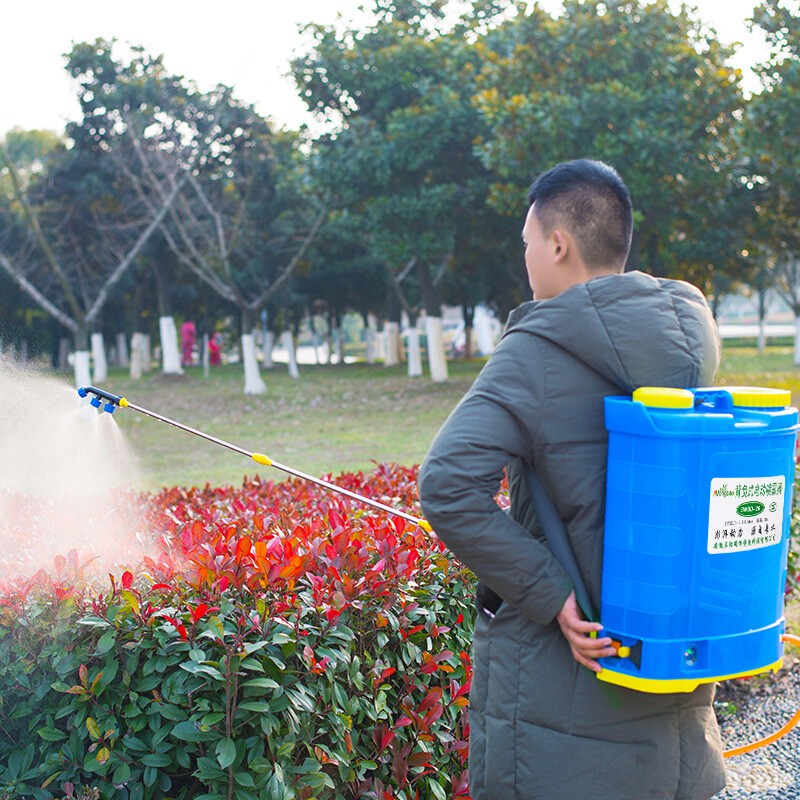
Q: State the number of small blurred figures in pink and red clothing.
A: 2